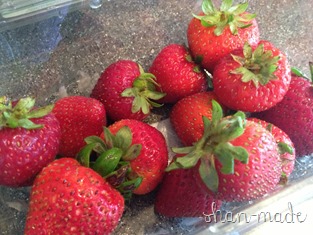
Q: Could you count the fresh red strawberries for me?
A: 13